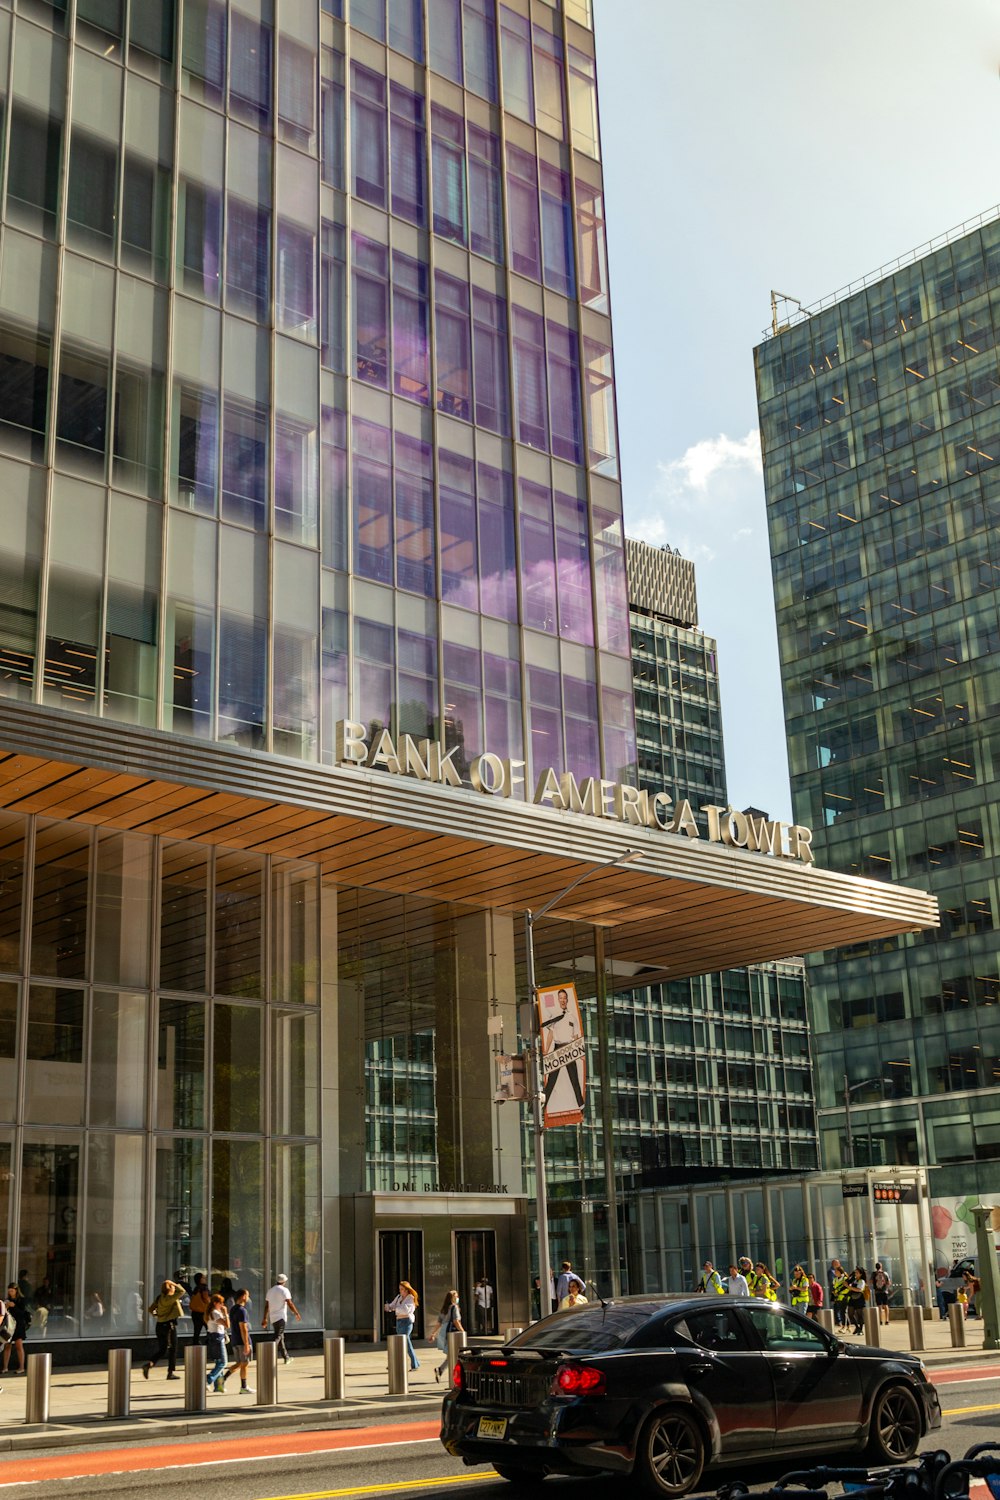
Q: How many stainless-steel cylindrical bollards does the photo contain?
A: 12